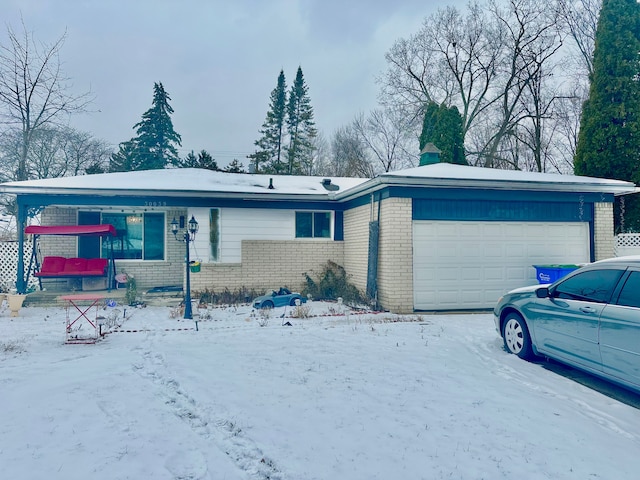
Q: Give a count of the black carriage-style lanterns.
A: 2